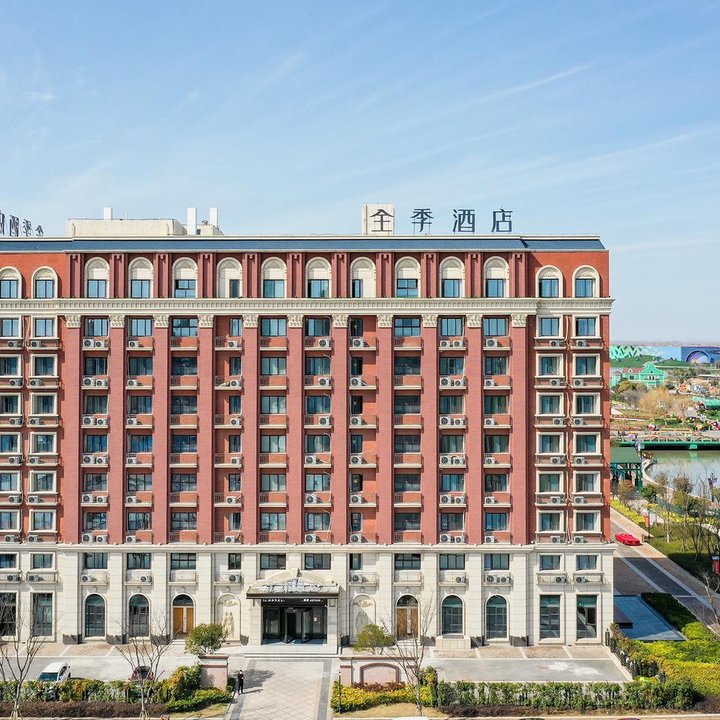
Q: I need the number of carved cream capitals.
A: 11